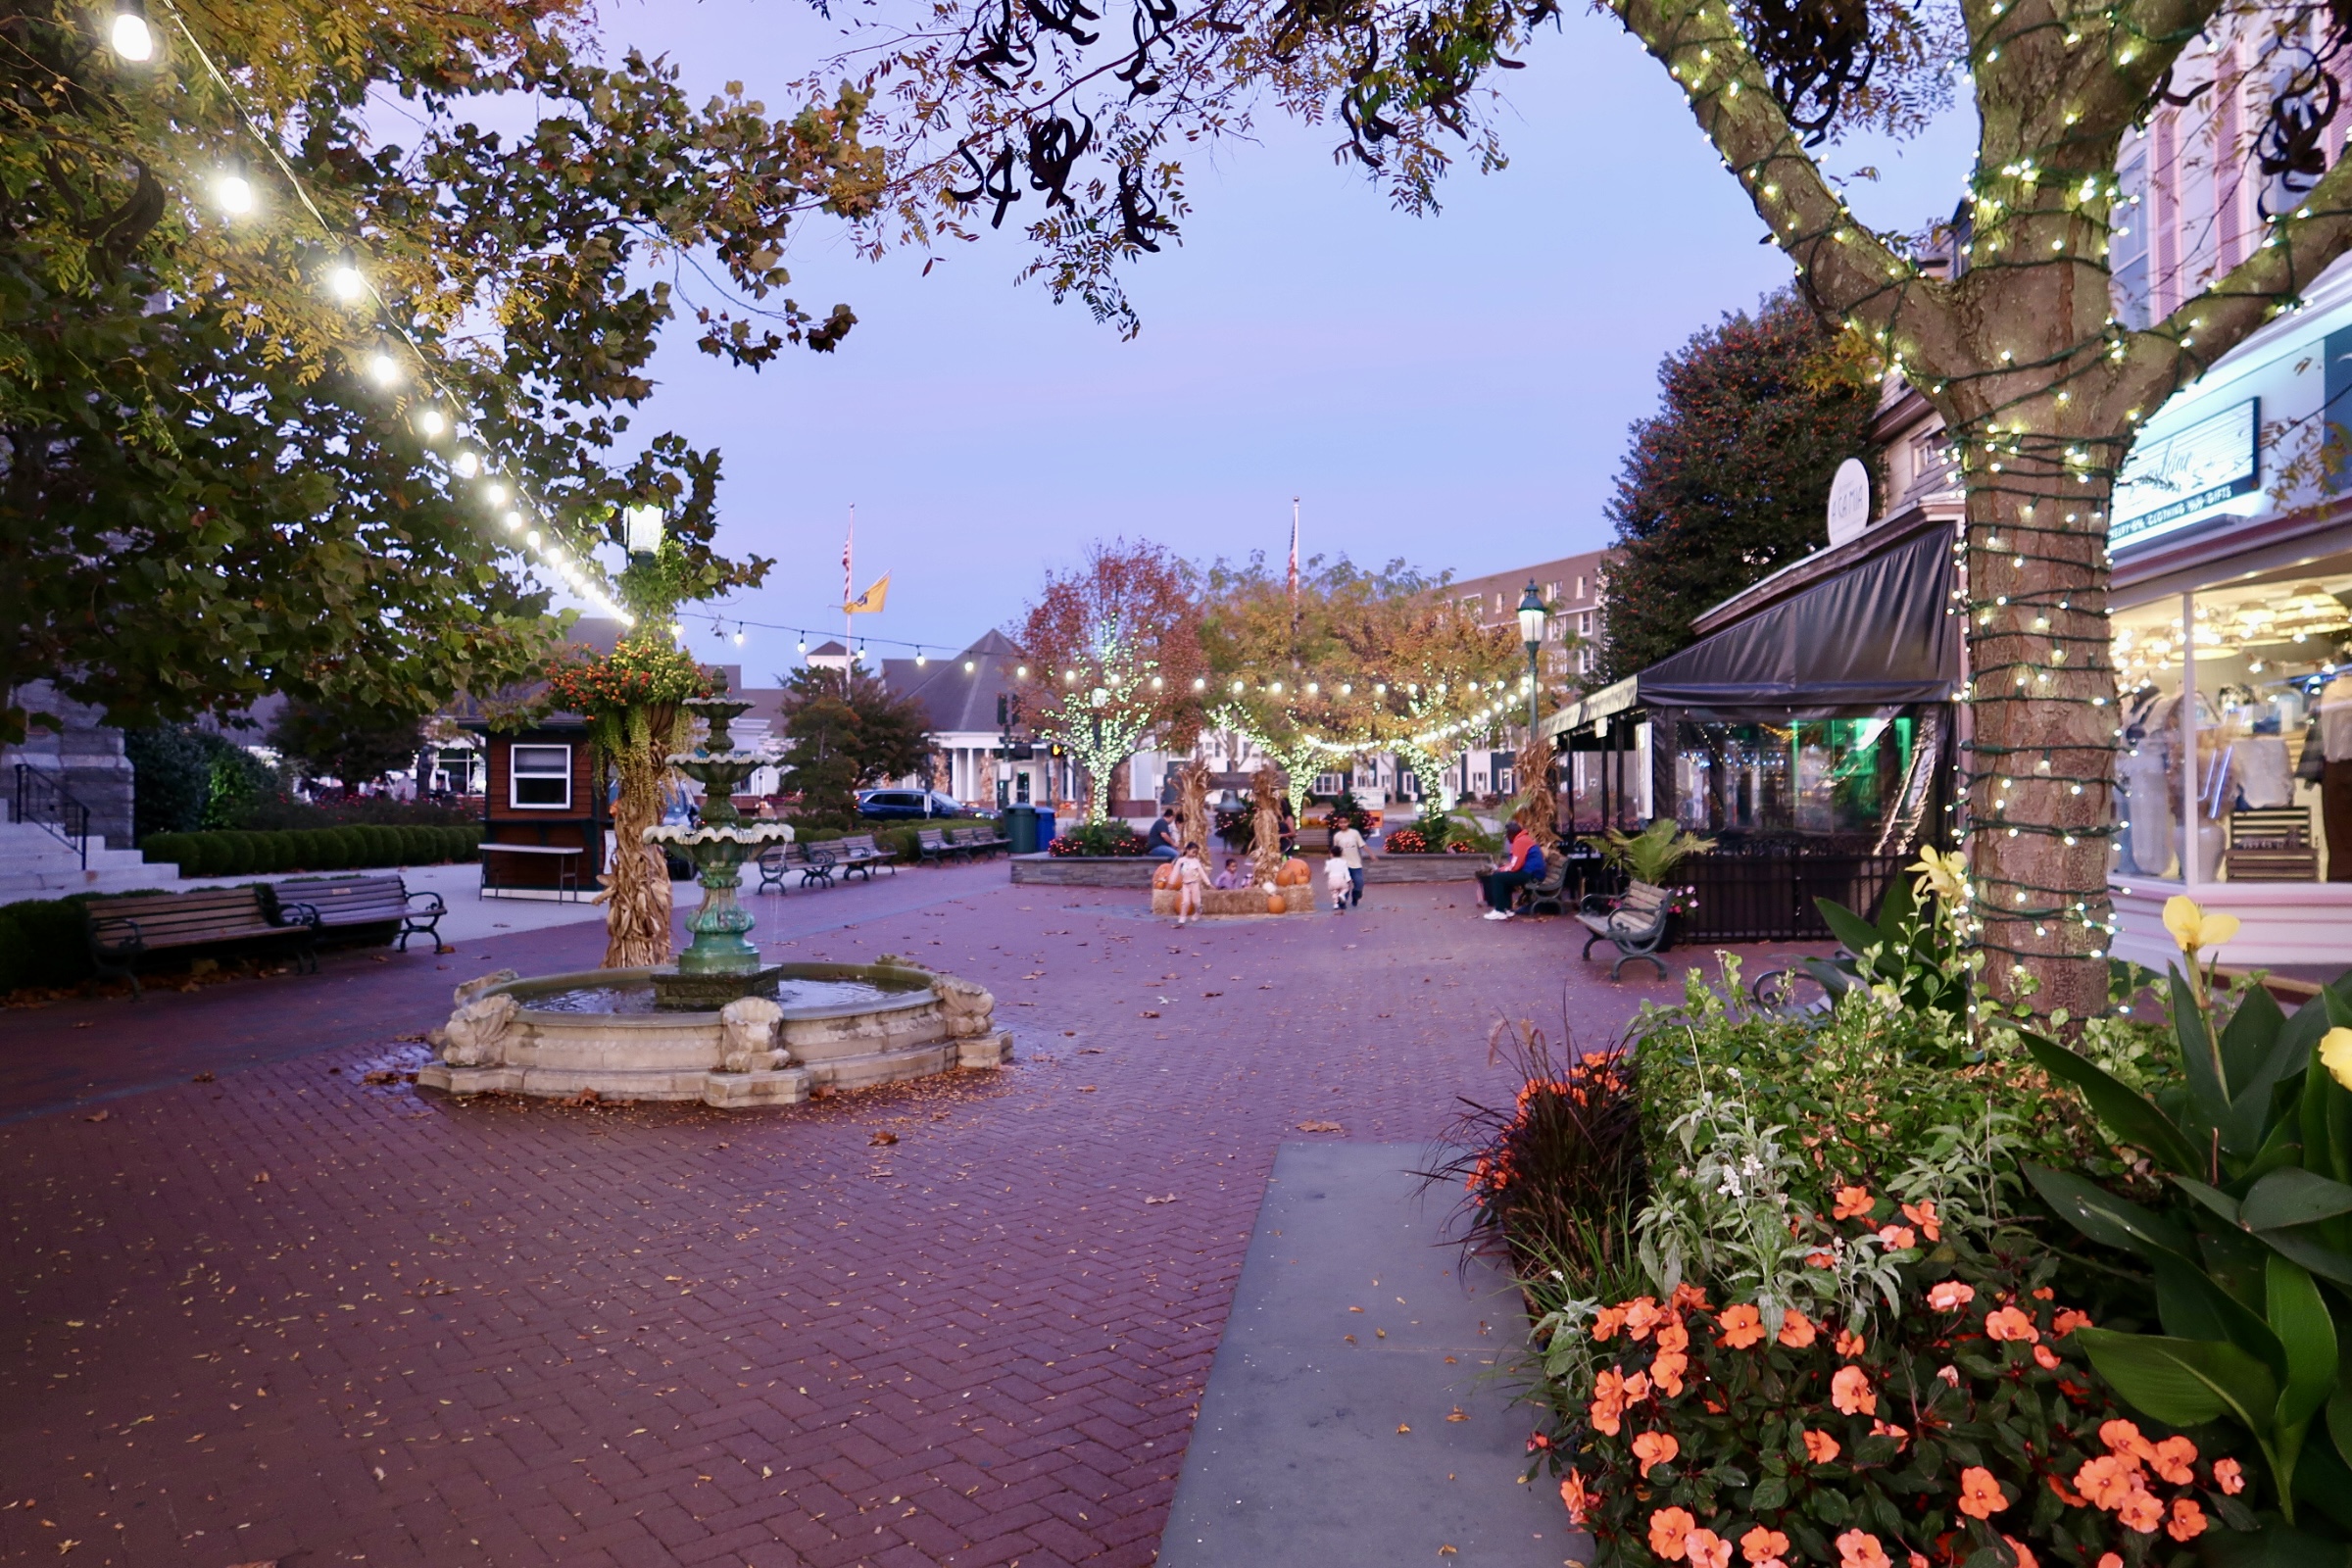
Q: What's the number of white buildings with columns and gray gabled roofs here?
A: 1